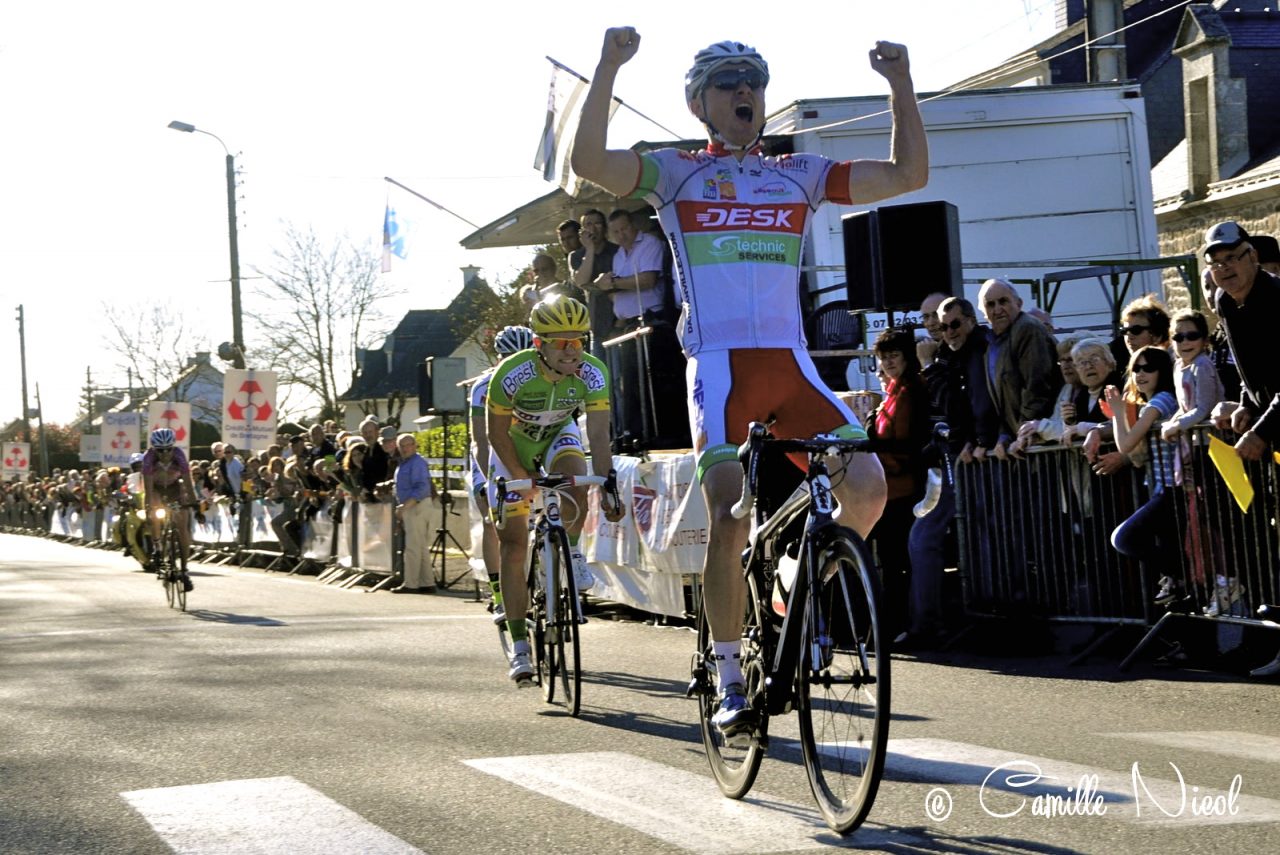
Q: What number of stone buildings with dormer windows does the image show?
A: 1